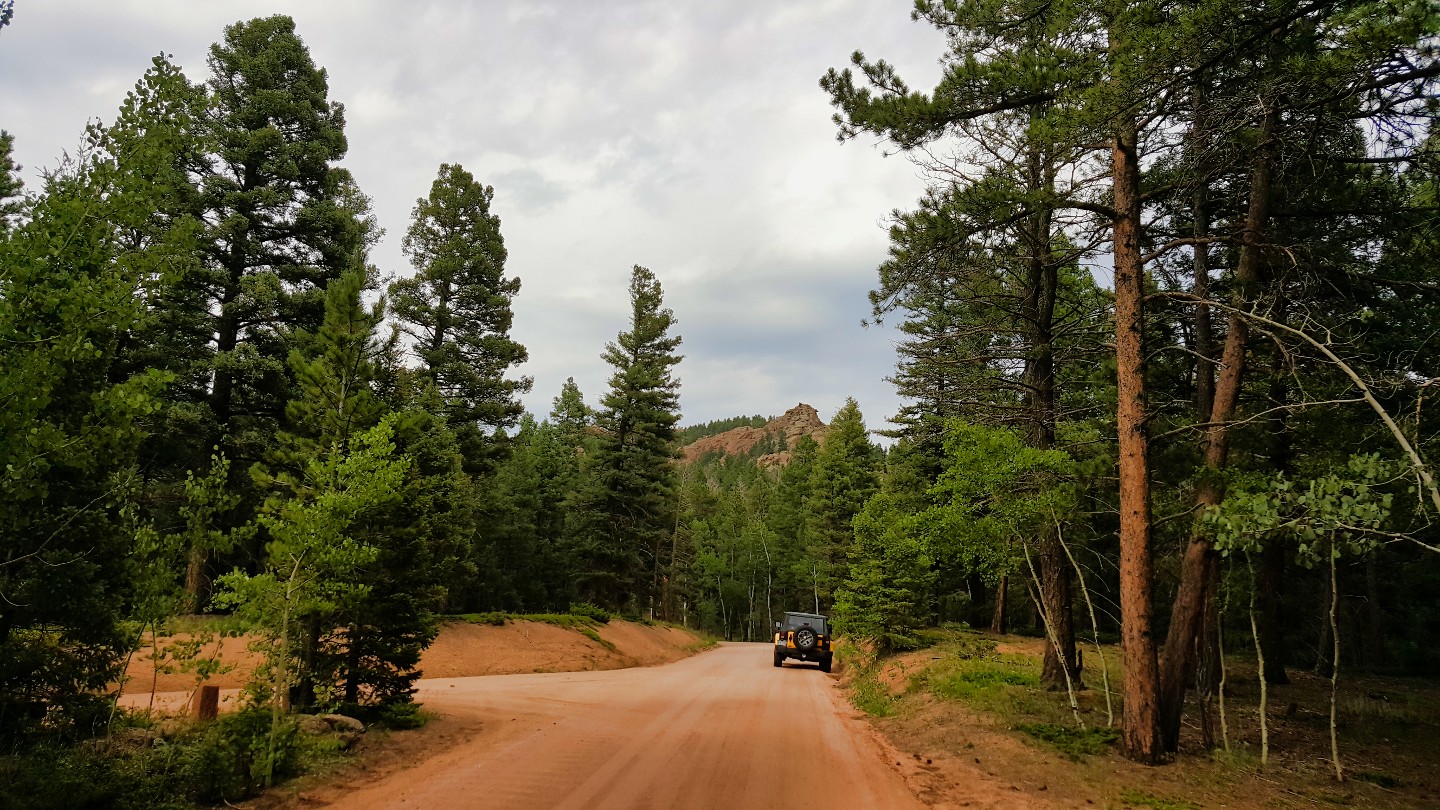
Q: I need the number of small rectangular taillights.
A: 2